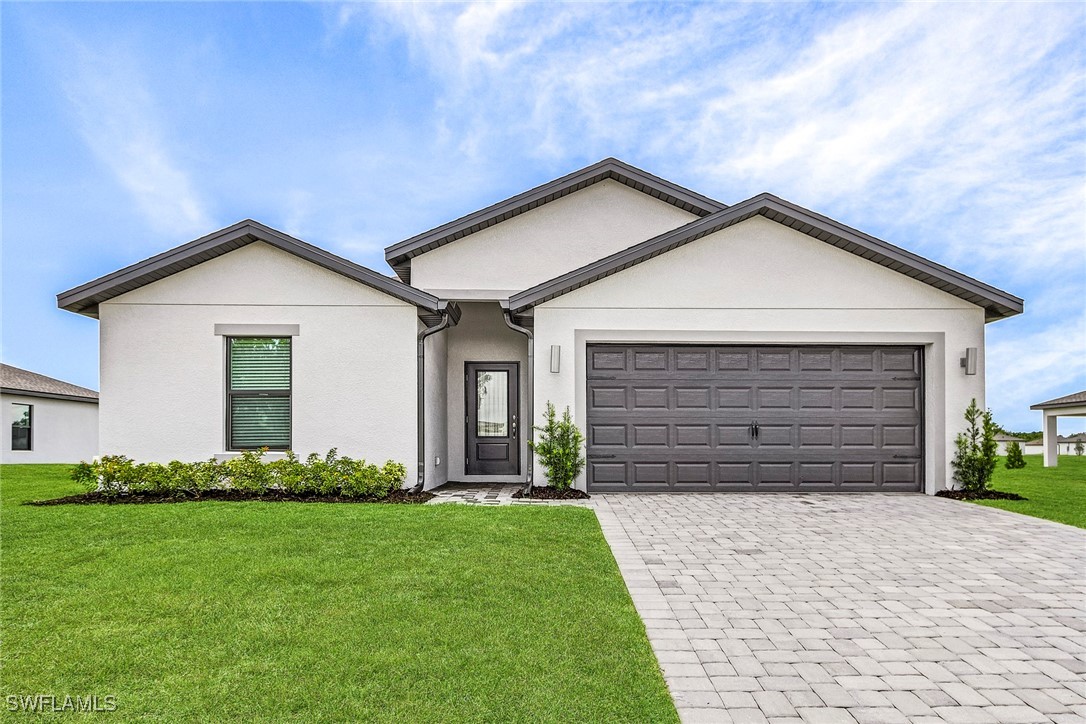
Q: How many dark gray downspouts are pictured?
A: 2